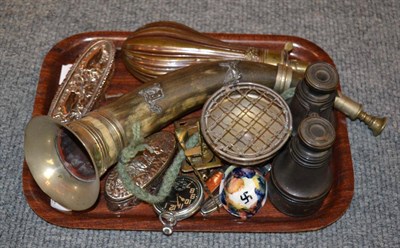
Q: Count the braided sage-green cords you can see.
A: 1